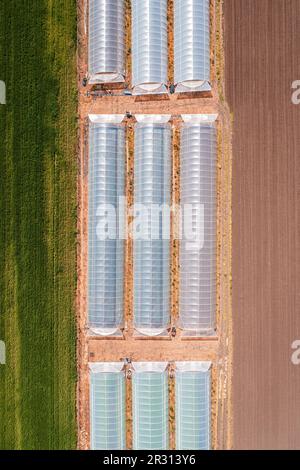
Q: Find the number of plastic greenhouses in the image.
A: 9